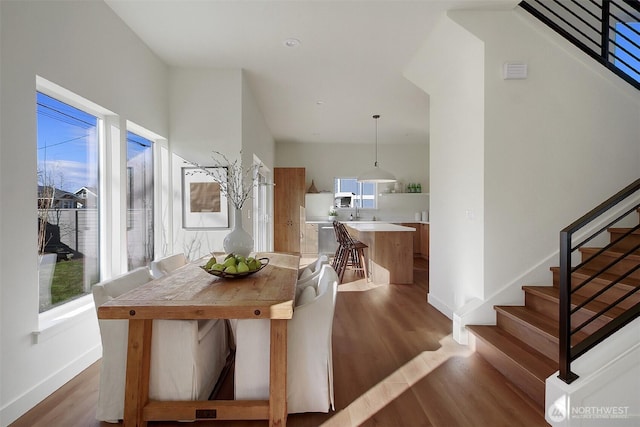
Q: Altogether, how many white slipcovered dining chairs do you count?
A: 4